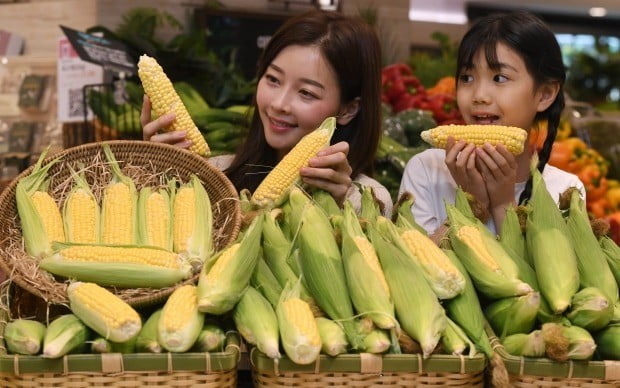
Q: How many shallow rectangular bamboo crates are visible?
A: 3